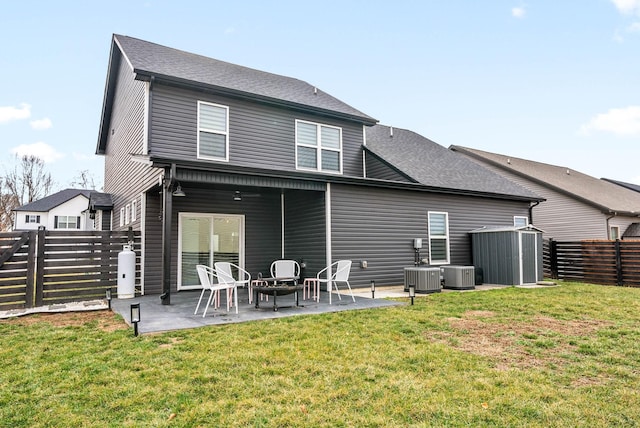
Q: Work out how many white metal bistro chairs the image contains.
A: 4